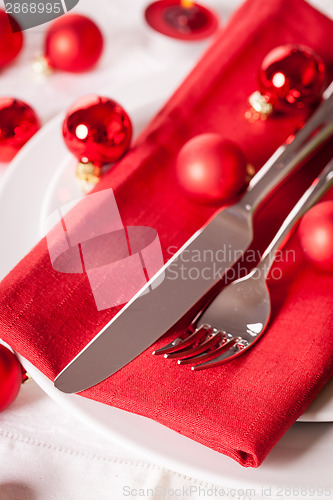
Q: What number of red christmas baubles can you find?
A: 8